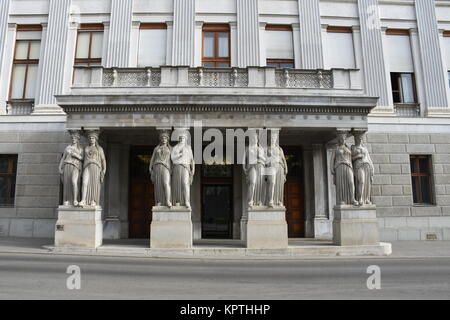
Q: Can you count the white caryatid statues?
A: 8